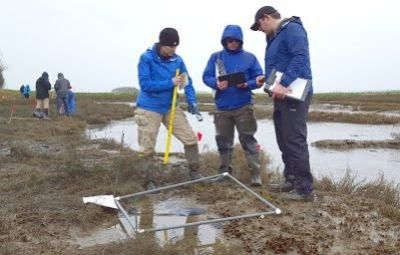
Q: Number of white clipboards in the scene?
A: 1